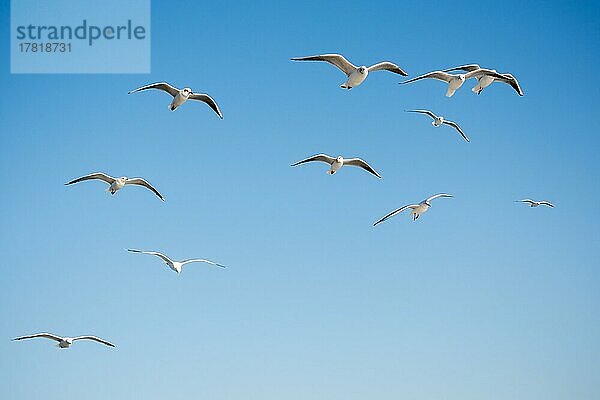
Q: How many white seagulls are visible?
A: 11